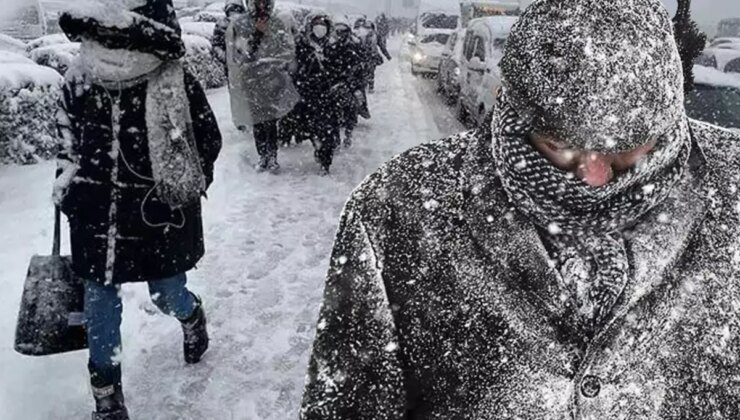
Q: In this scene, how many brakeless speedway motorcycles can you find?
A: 0